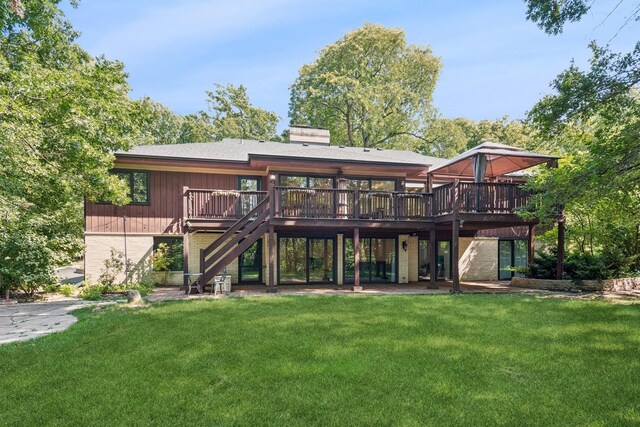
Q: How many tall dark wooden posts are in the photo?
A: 7